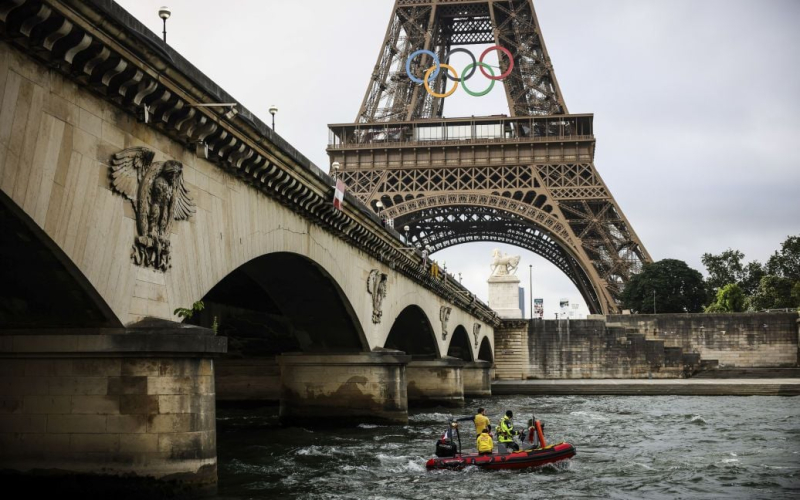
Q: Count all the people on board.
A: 3